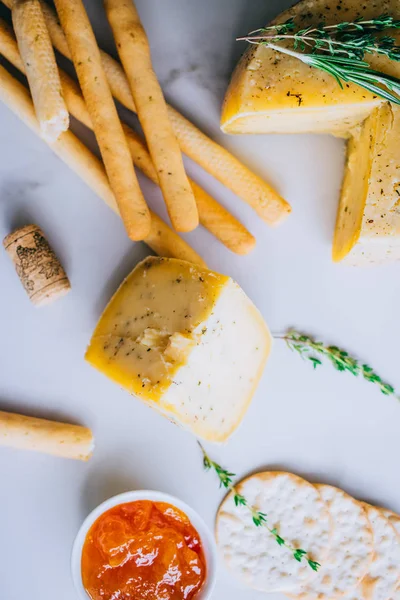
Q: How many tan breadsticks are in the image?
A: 7